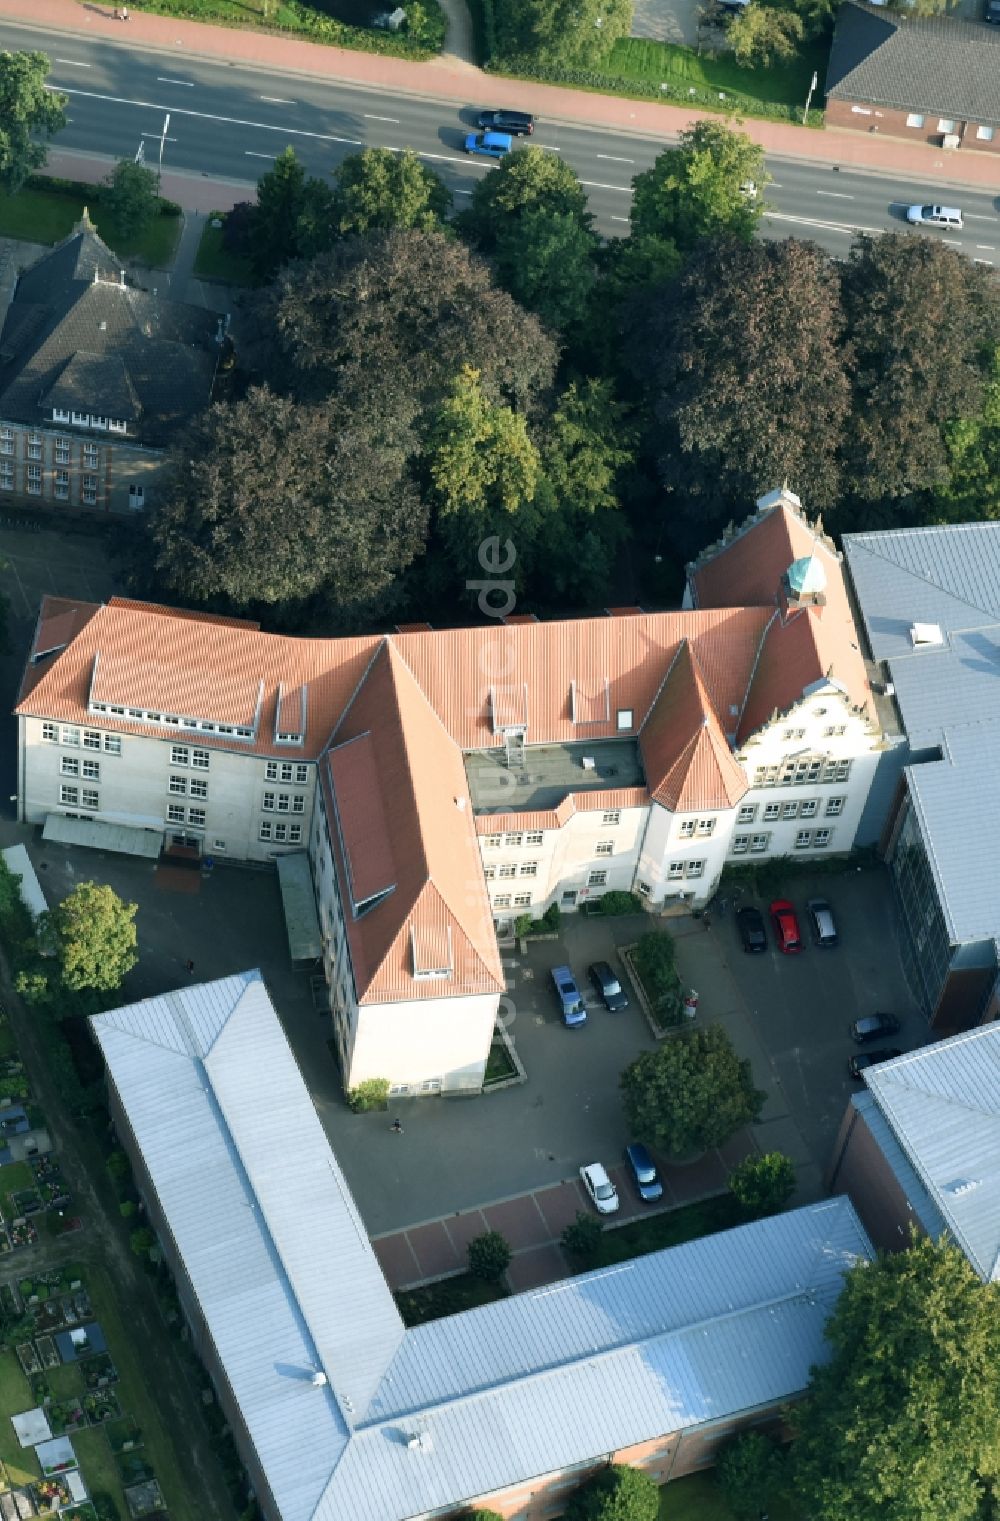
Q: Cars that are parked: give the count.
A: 9